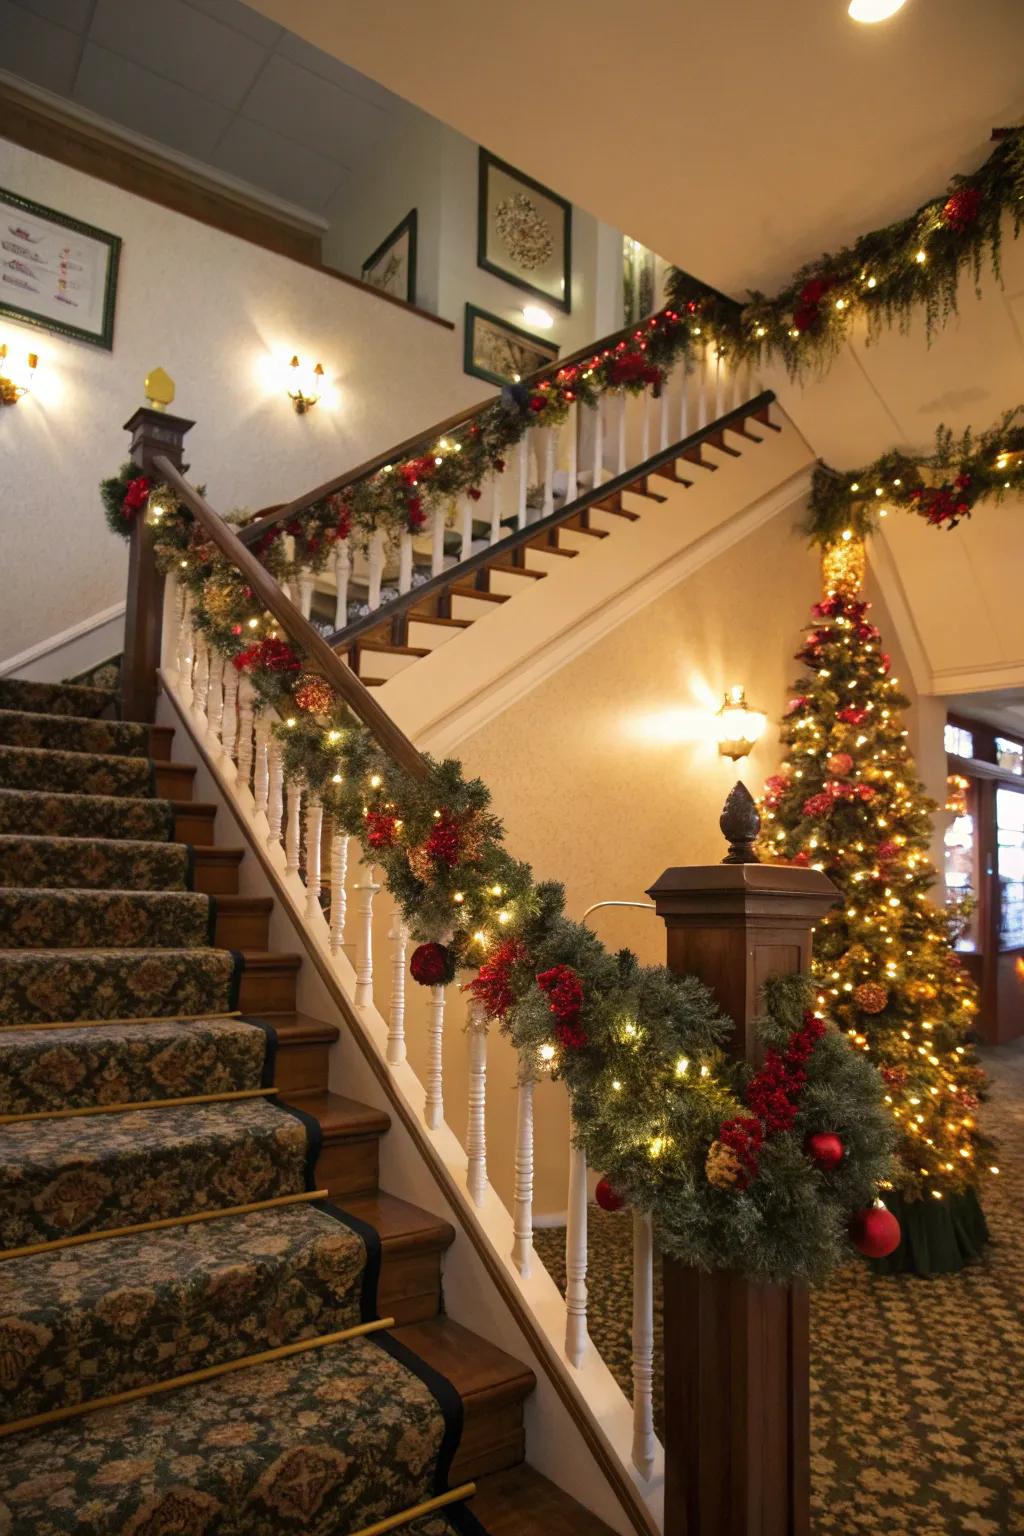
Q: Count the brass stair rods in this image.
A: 5